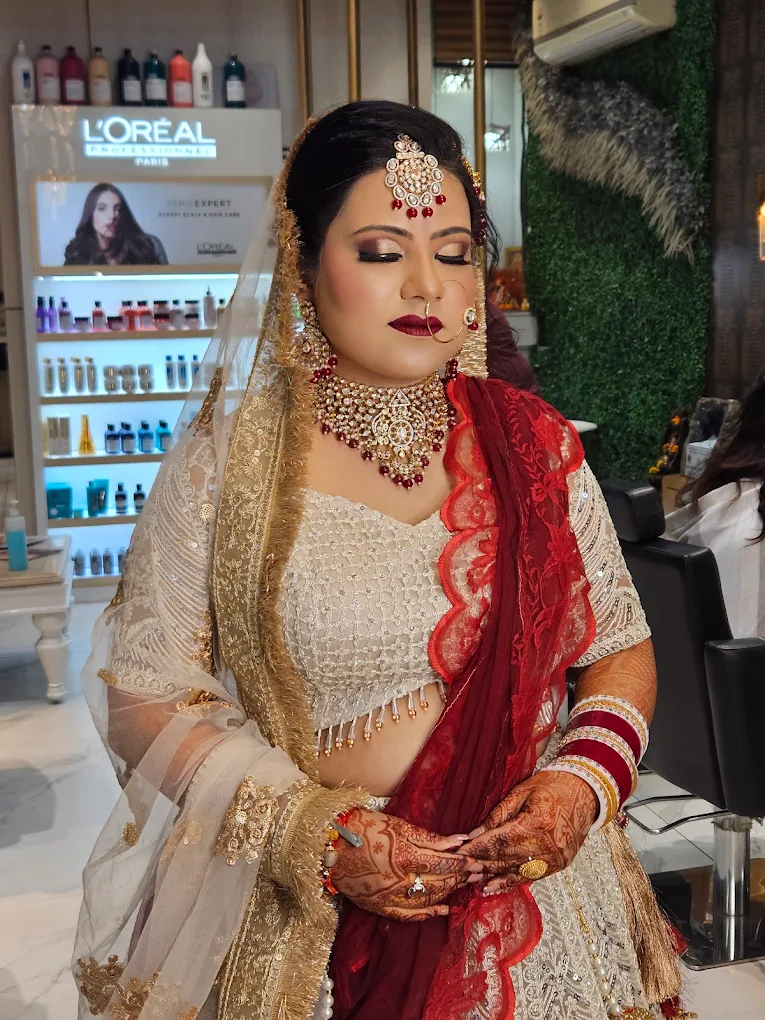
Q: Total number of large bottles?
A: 9